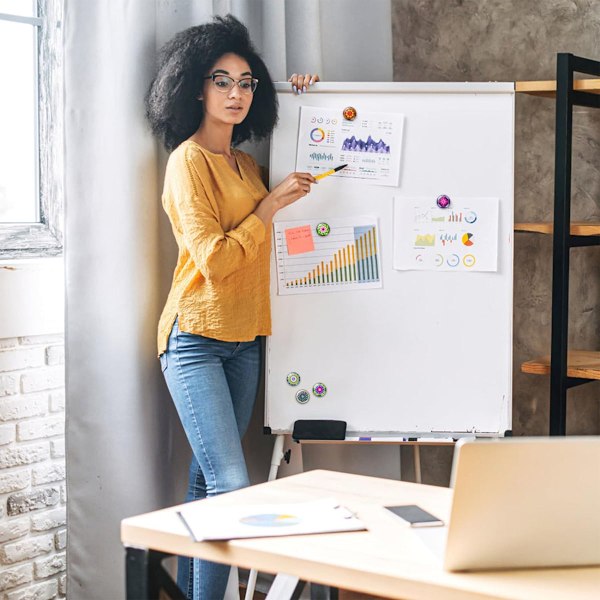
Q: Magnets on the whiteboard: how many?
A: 6